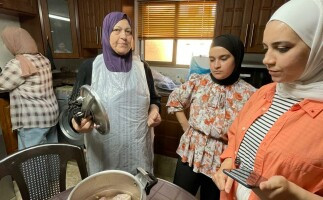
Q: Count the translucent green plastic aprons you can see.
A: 0